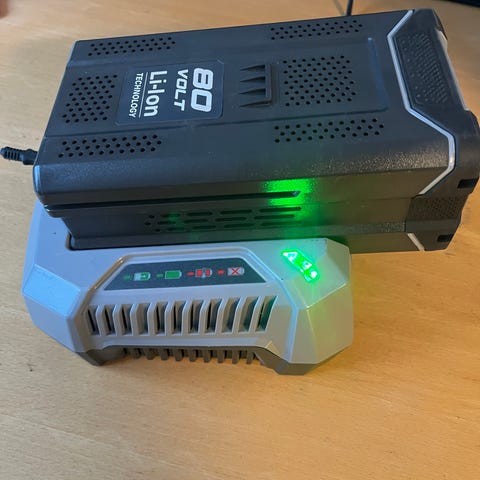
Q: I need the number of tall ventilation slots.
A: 11